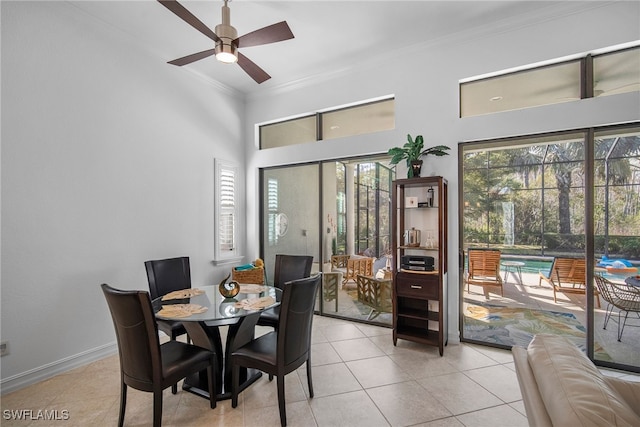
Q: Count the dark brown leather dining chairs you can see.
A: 4